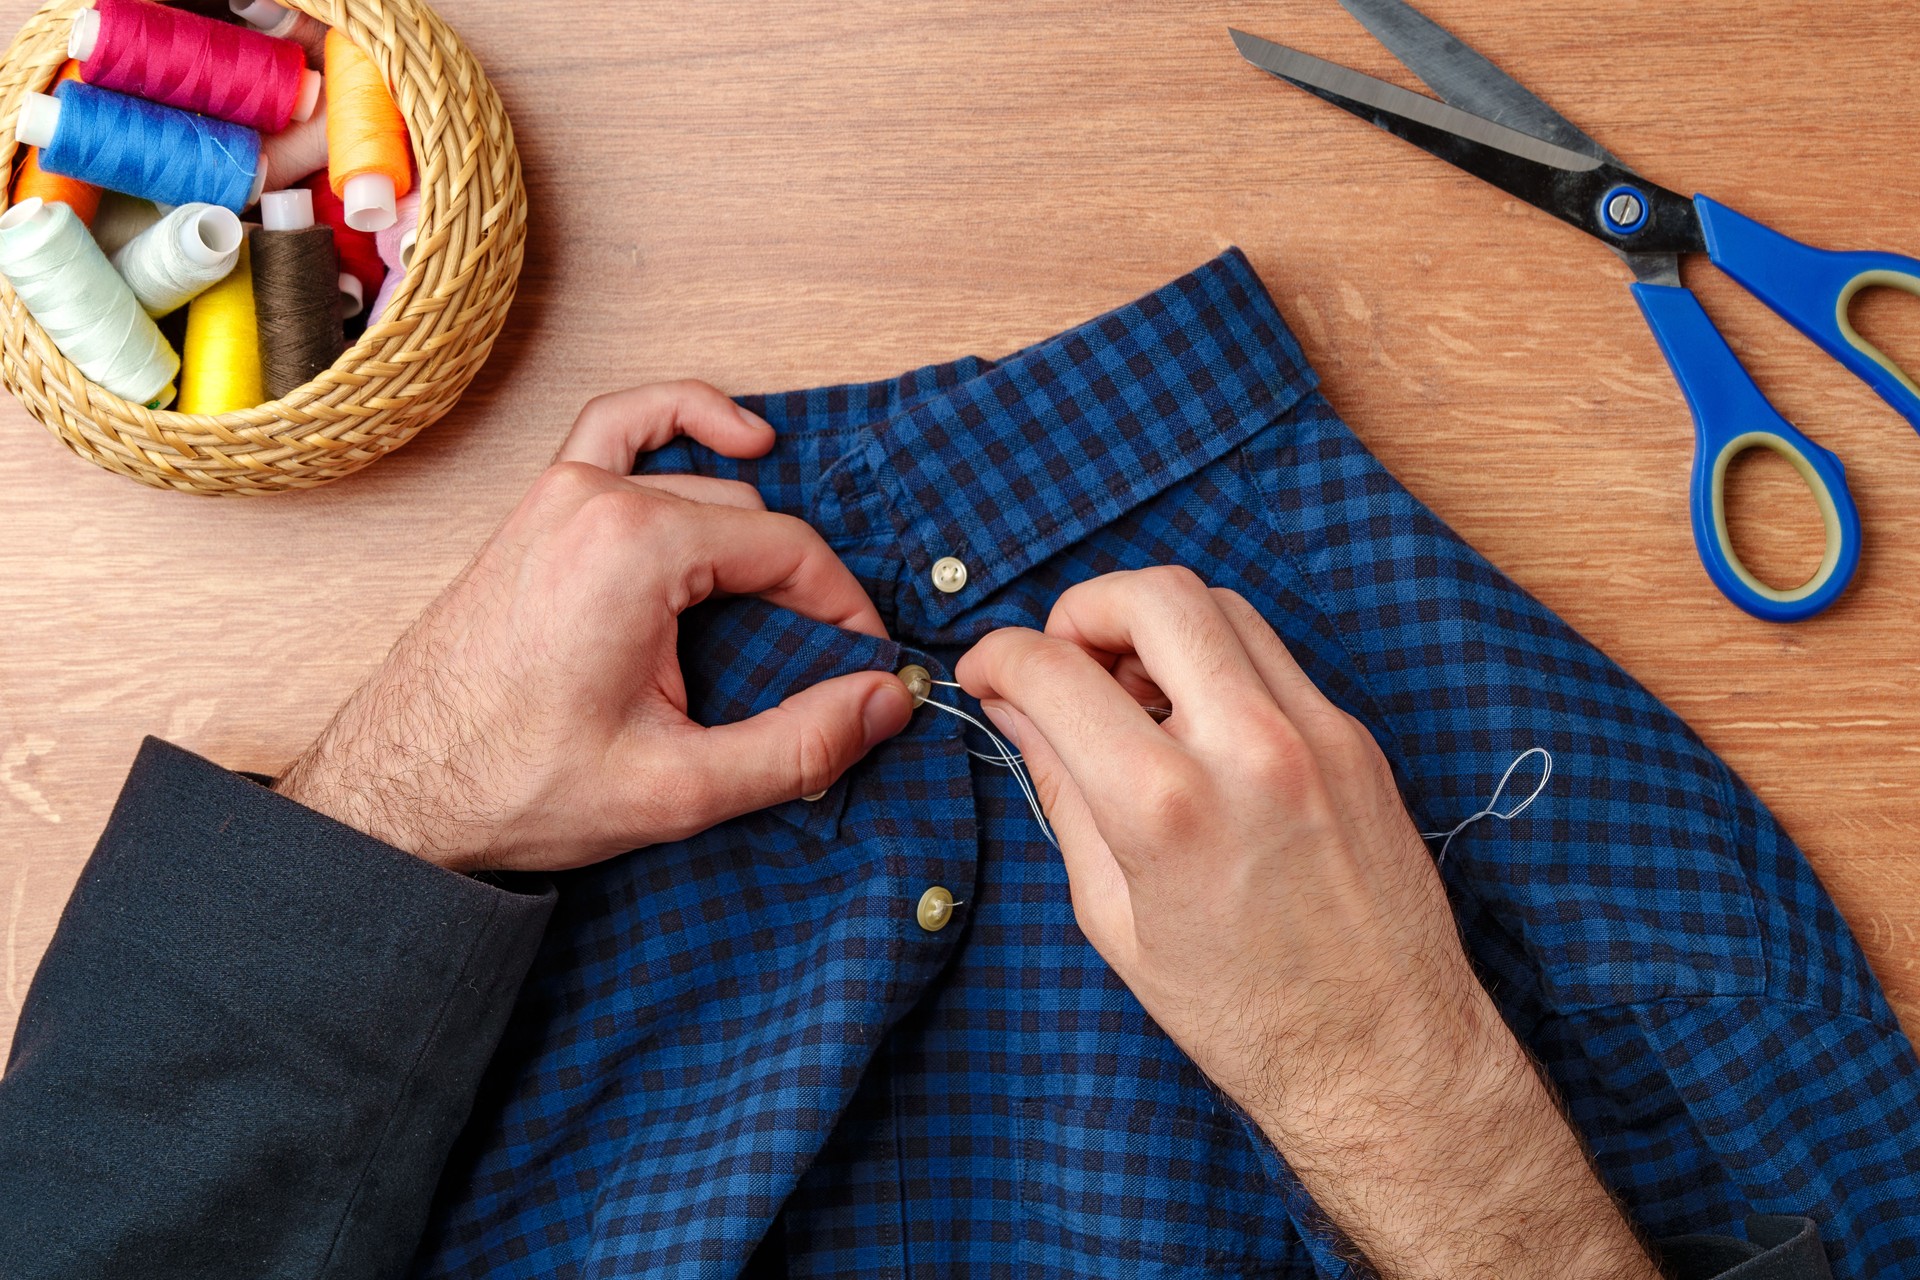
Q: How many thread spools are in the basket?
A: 14